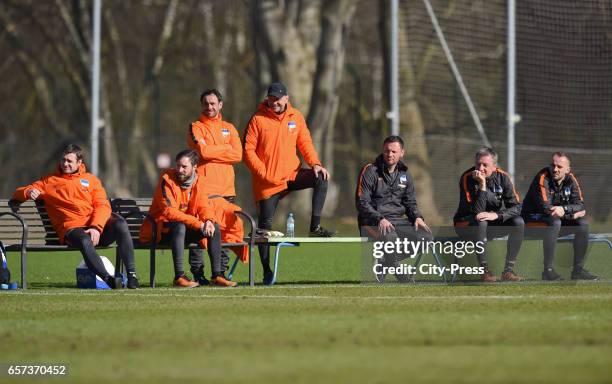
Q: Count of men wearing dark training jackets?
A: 3